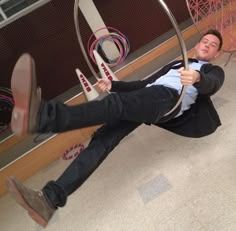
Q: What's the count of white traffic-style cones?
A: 2